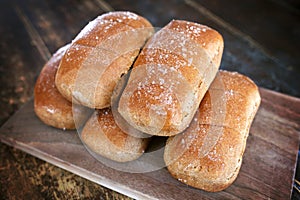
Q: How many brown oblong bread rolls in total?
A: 5